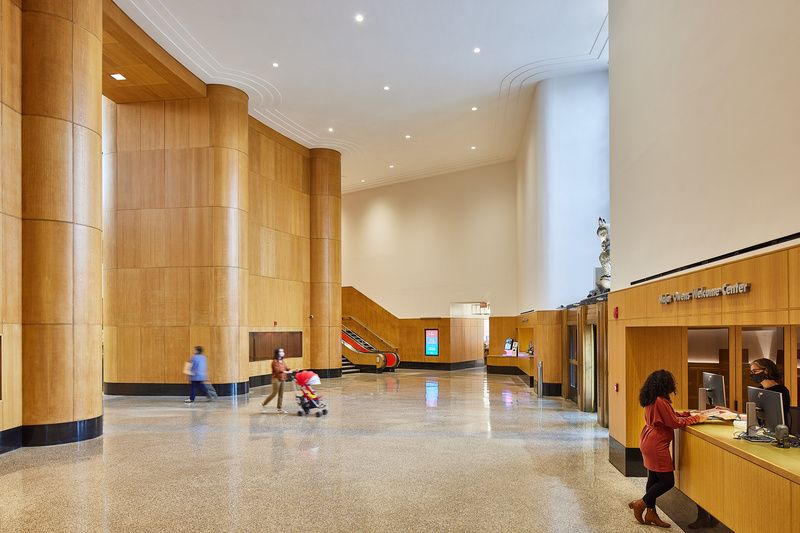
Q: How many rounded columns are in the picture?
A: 3